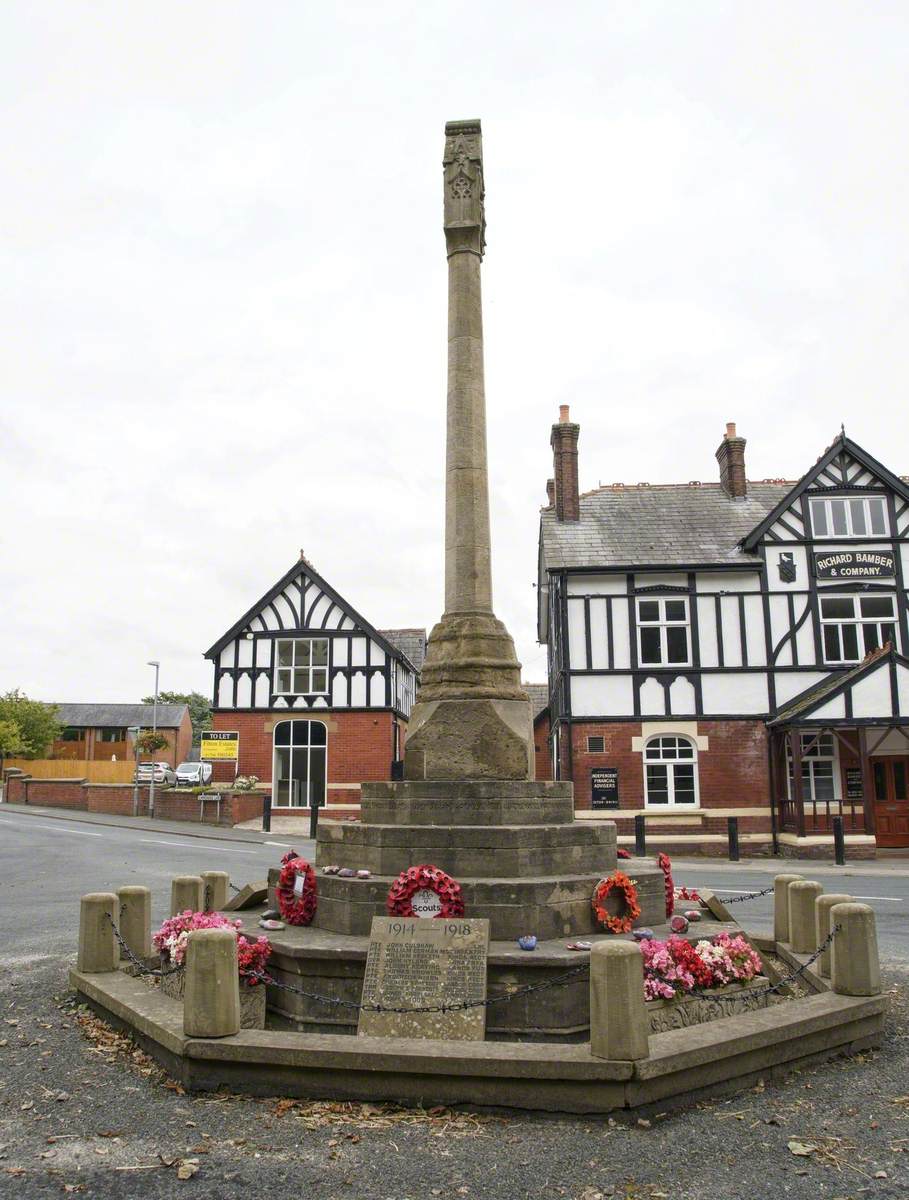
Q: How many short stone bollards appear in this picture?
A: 10